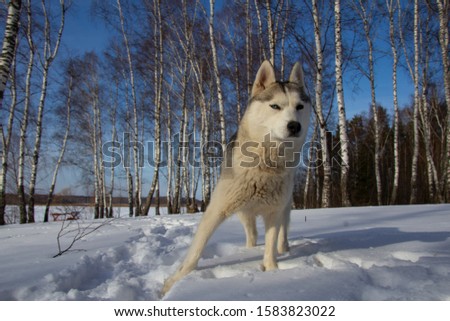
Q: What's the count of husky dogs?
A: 1